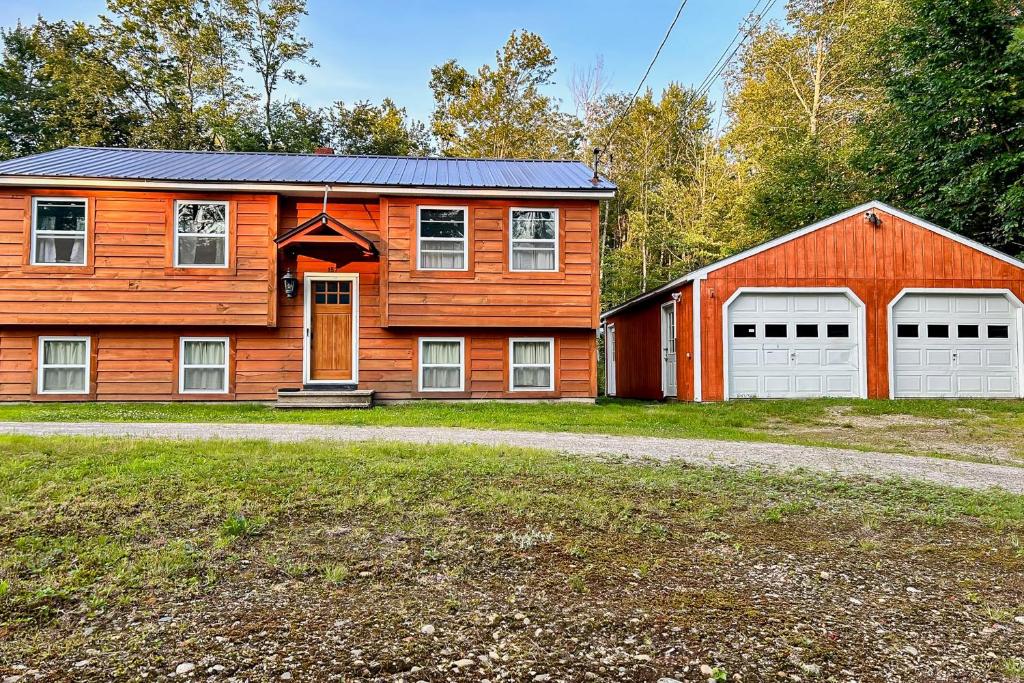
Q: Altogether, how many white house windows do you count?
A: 8